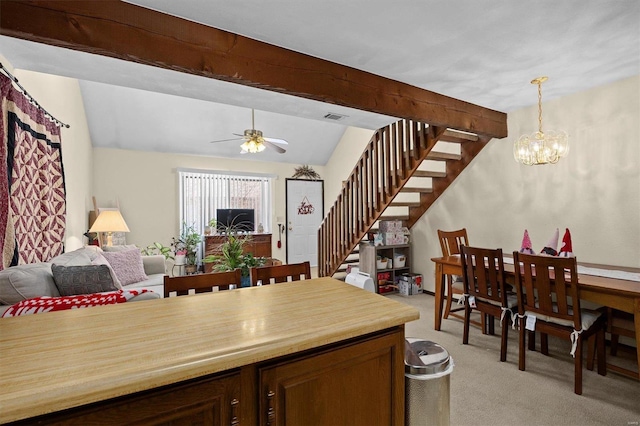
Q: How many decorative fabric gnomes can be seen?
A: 3